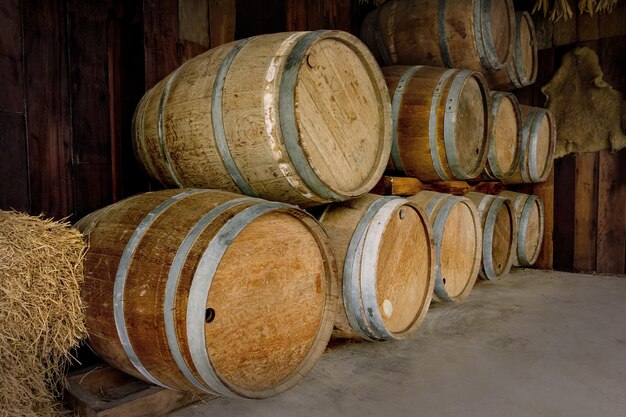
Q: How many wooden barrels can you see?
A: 11